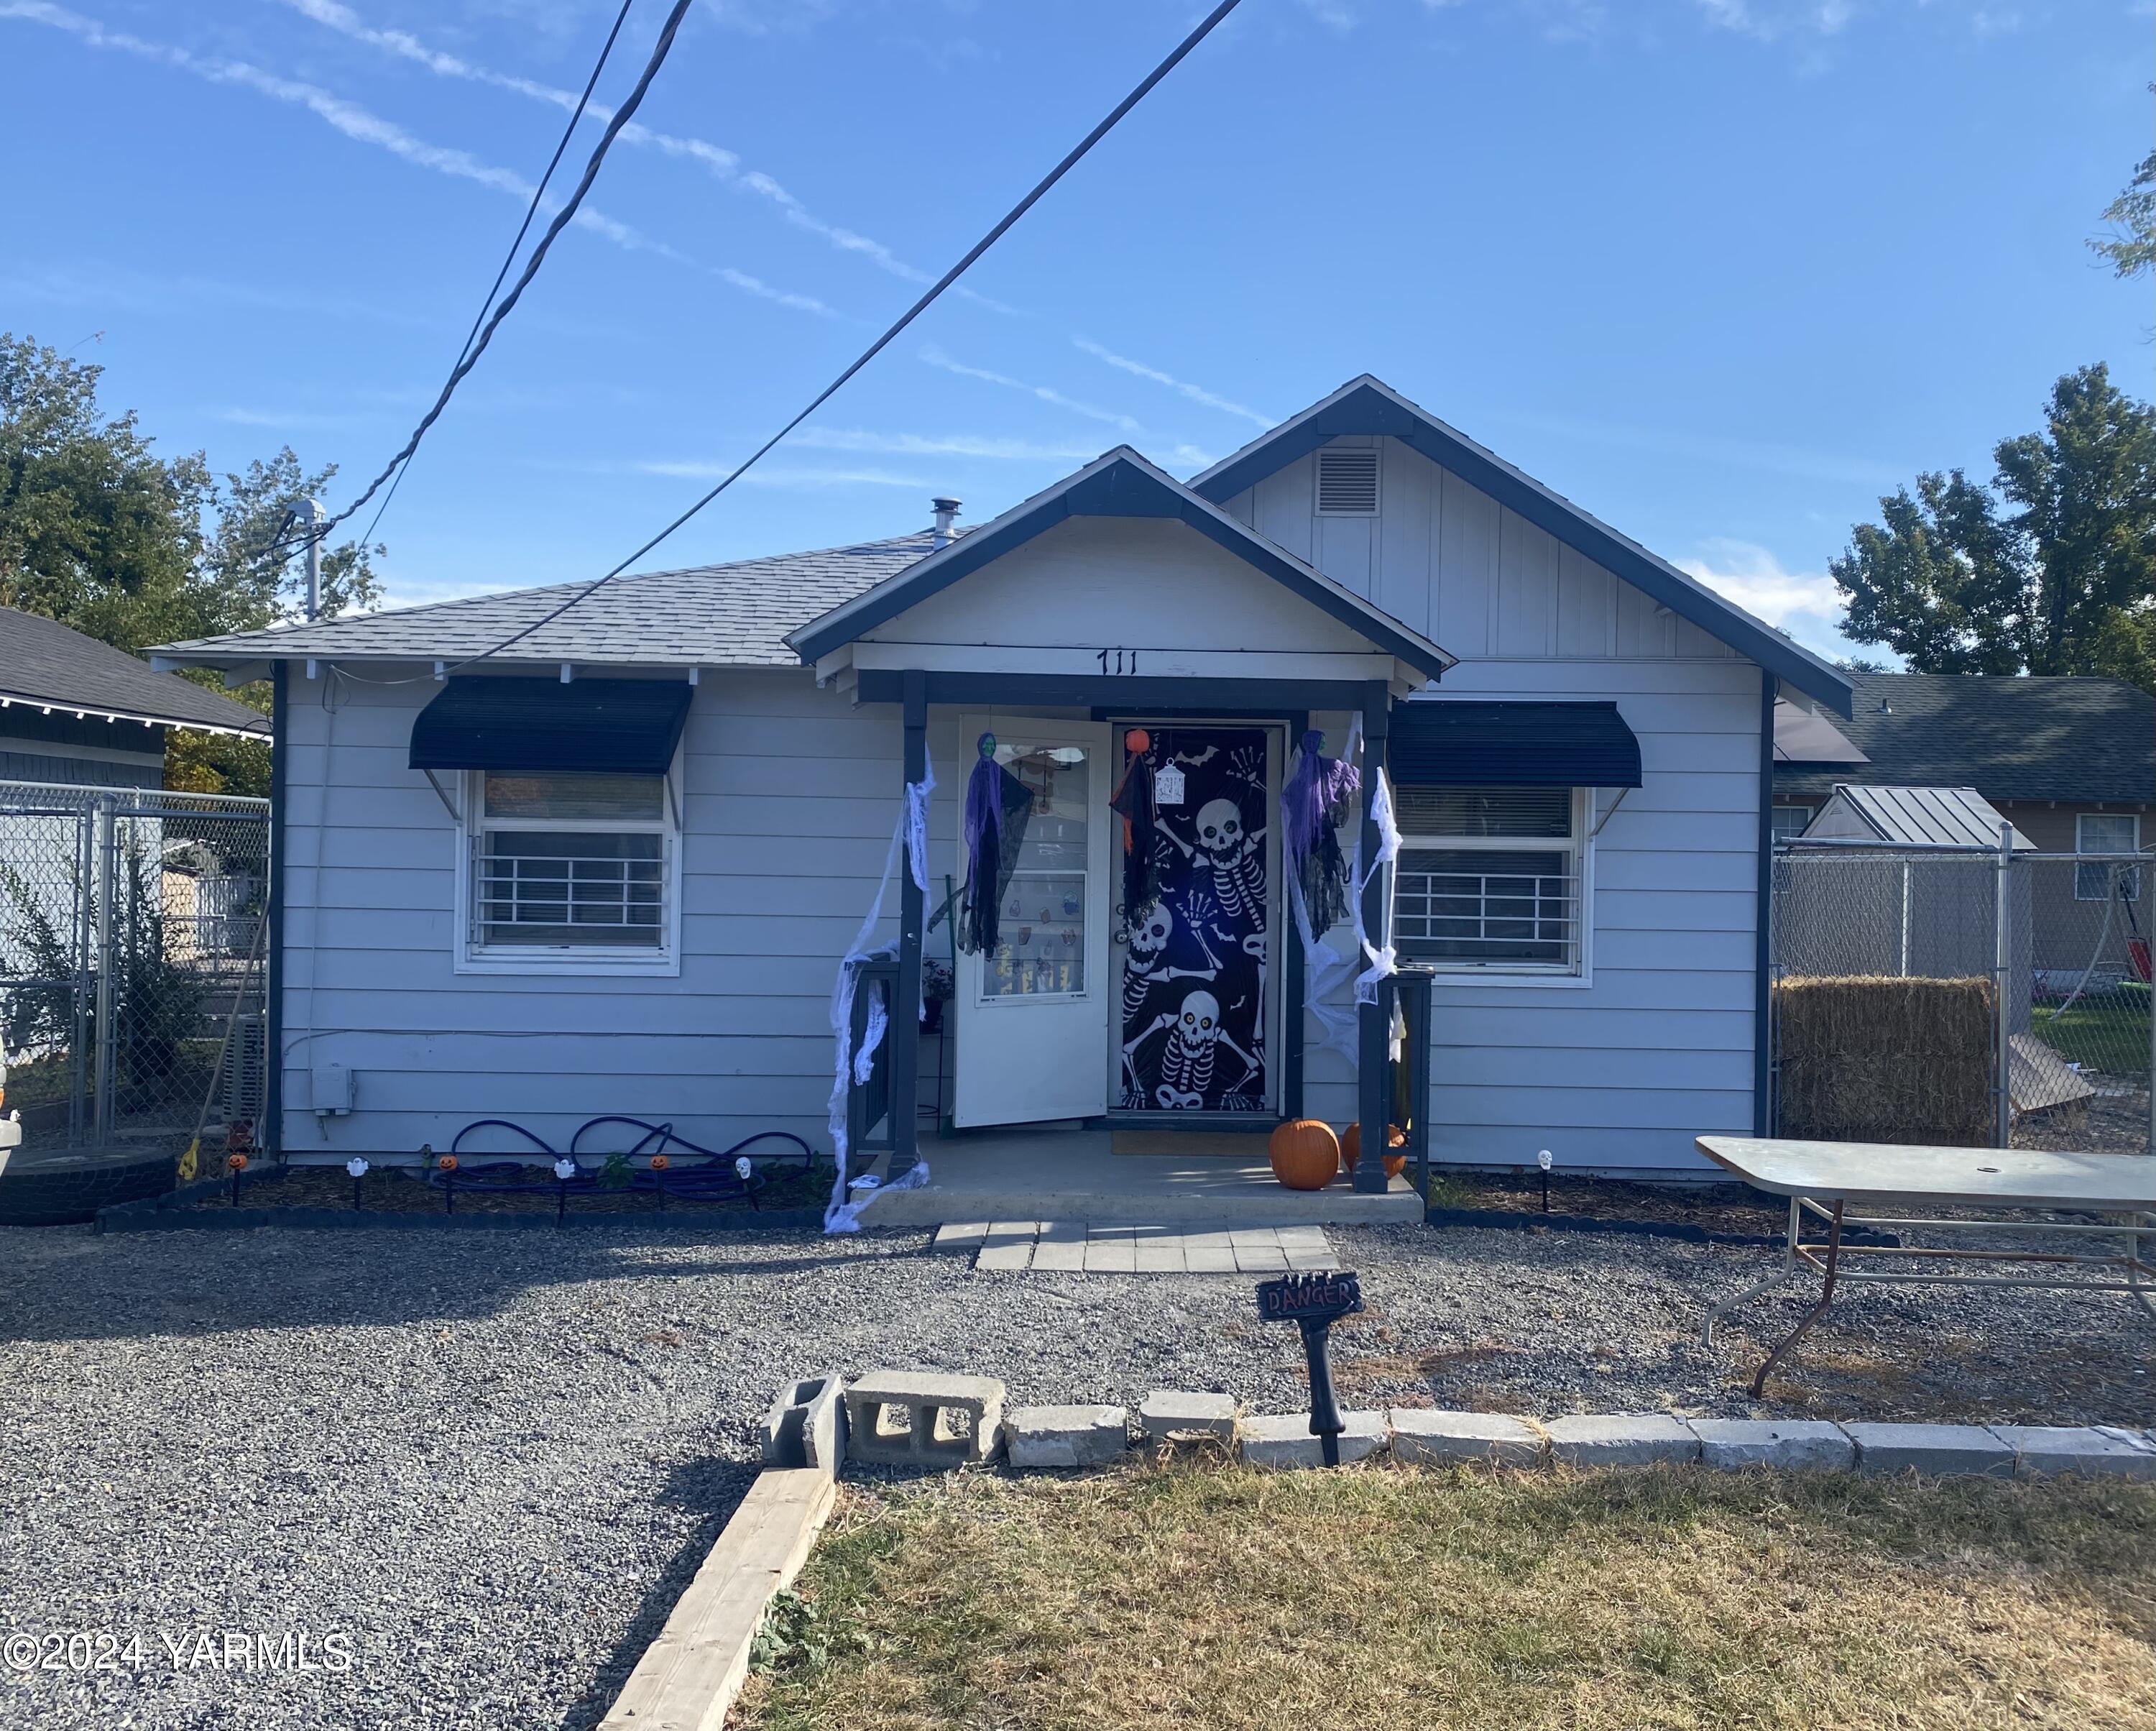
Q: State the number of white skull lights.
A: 2